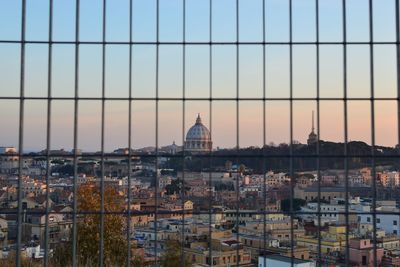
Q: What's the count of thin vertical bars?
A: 15